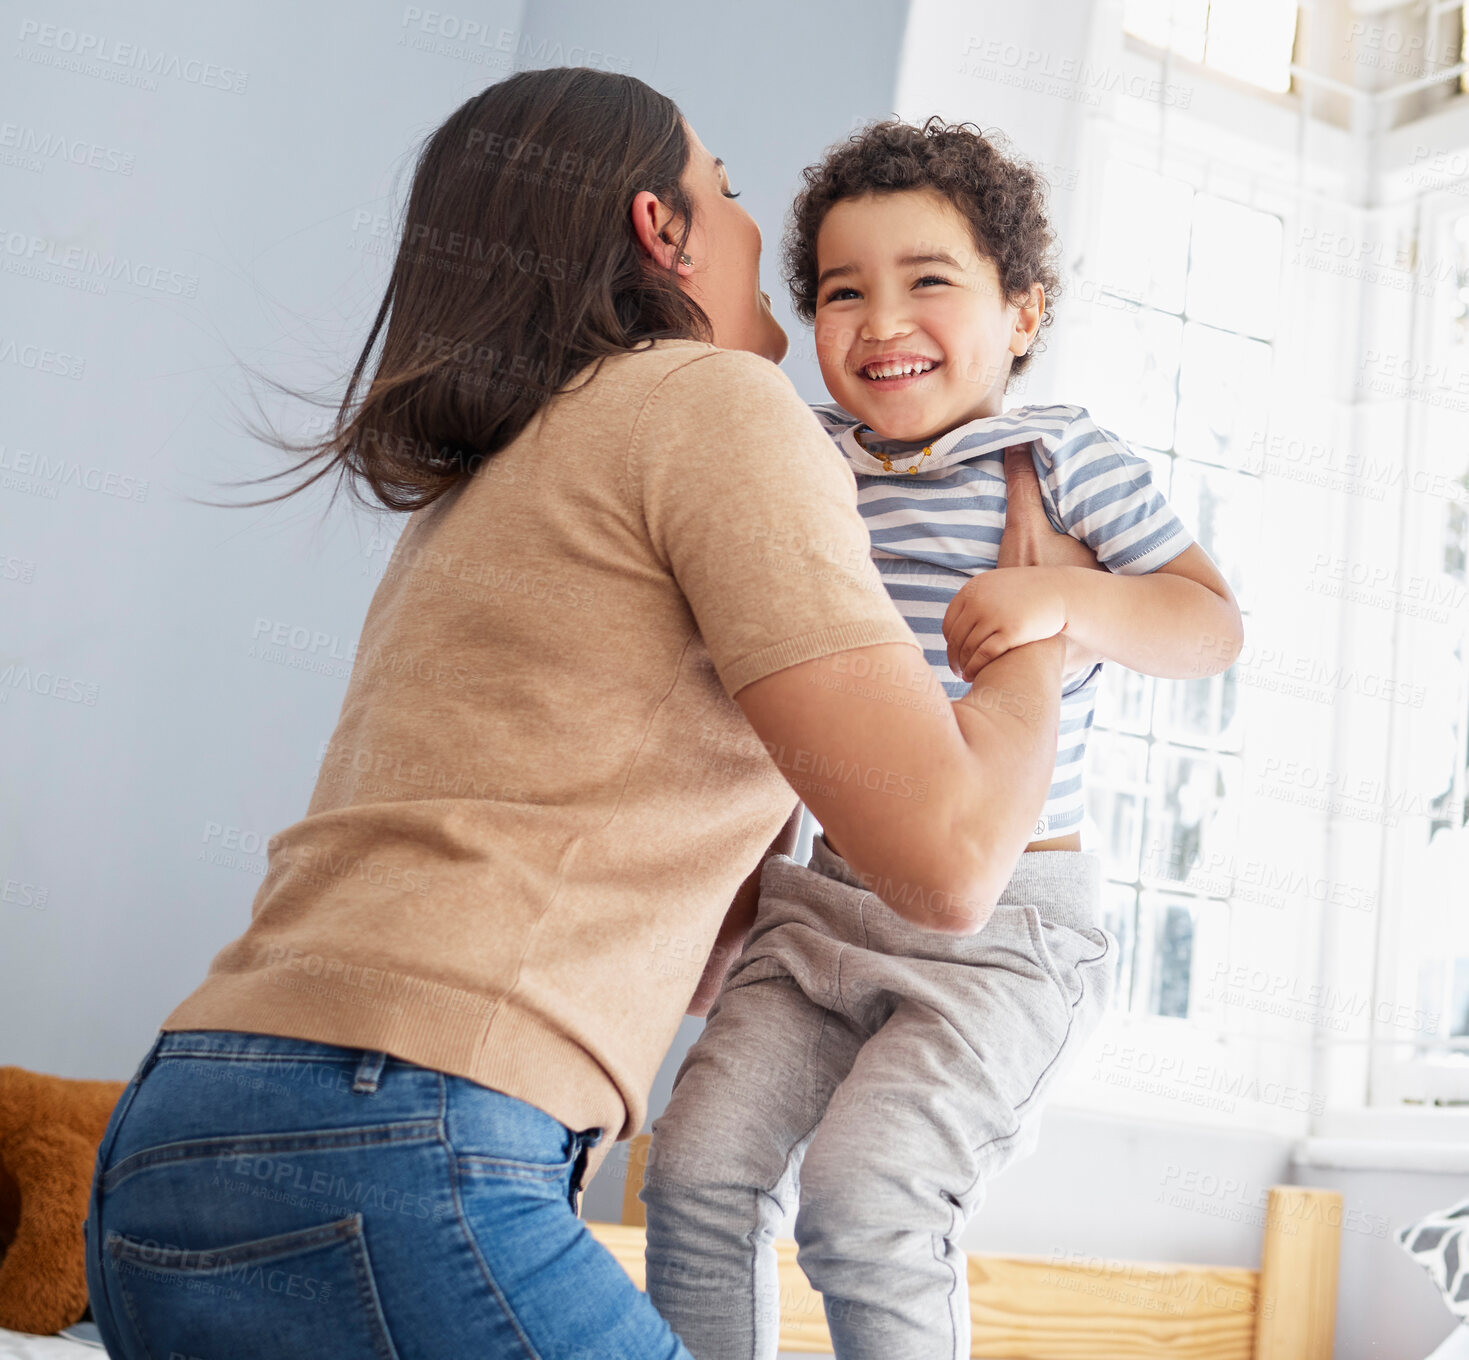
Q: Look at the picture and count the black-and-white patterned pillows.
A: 1